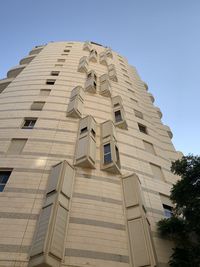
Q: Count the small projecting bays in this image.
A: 14